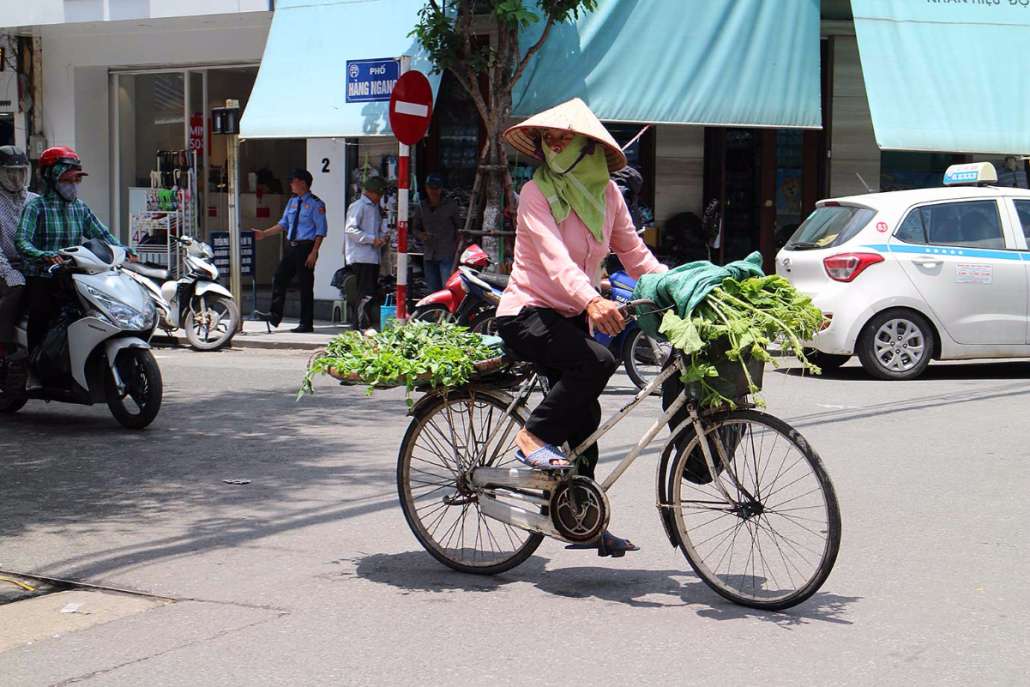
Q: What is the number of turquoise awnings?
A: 3